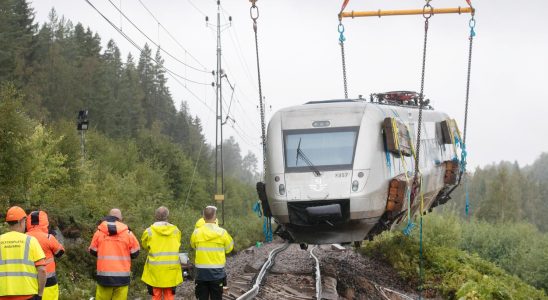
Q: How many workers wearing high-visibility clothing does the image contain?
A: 5